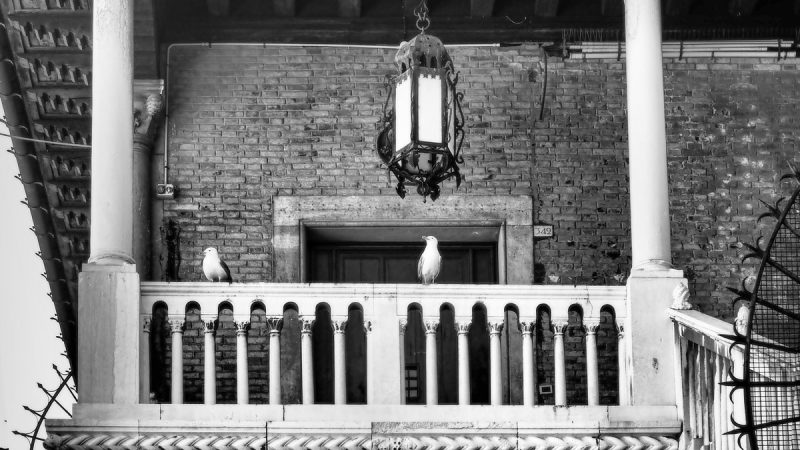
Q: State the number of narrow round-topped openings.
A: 14